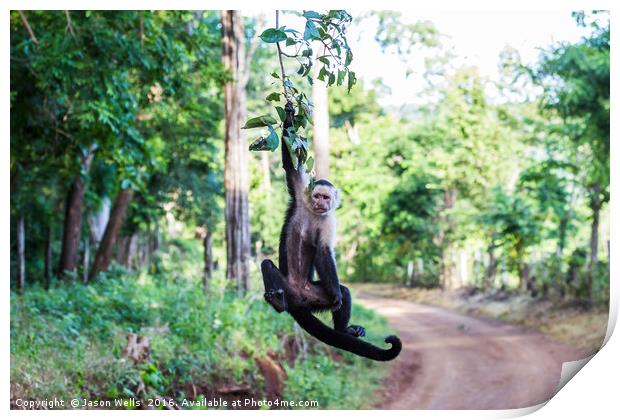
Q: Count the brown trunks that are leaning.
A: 2